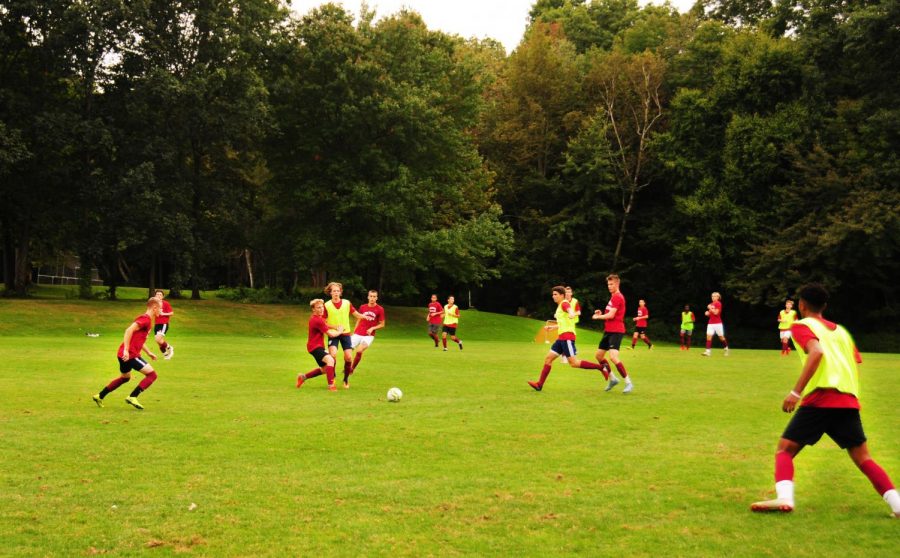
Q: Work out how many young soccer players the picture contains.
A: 15